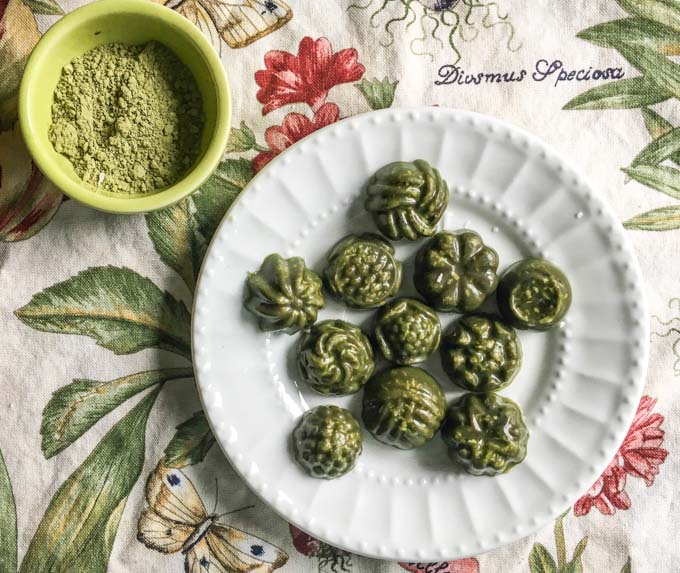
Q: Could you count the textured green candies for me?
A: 11